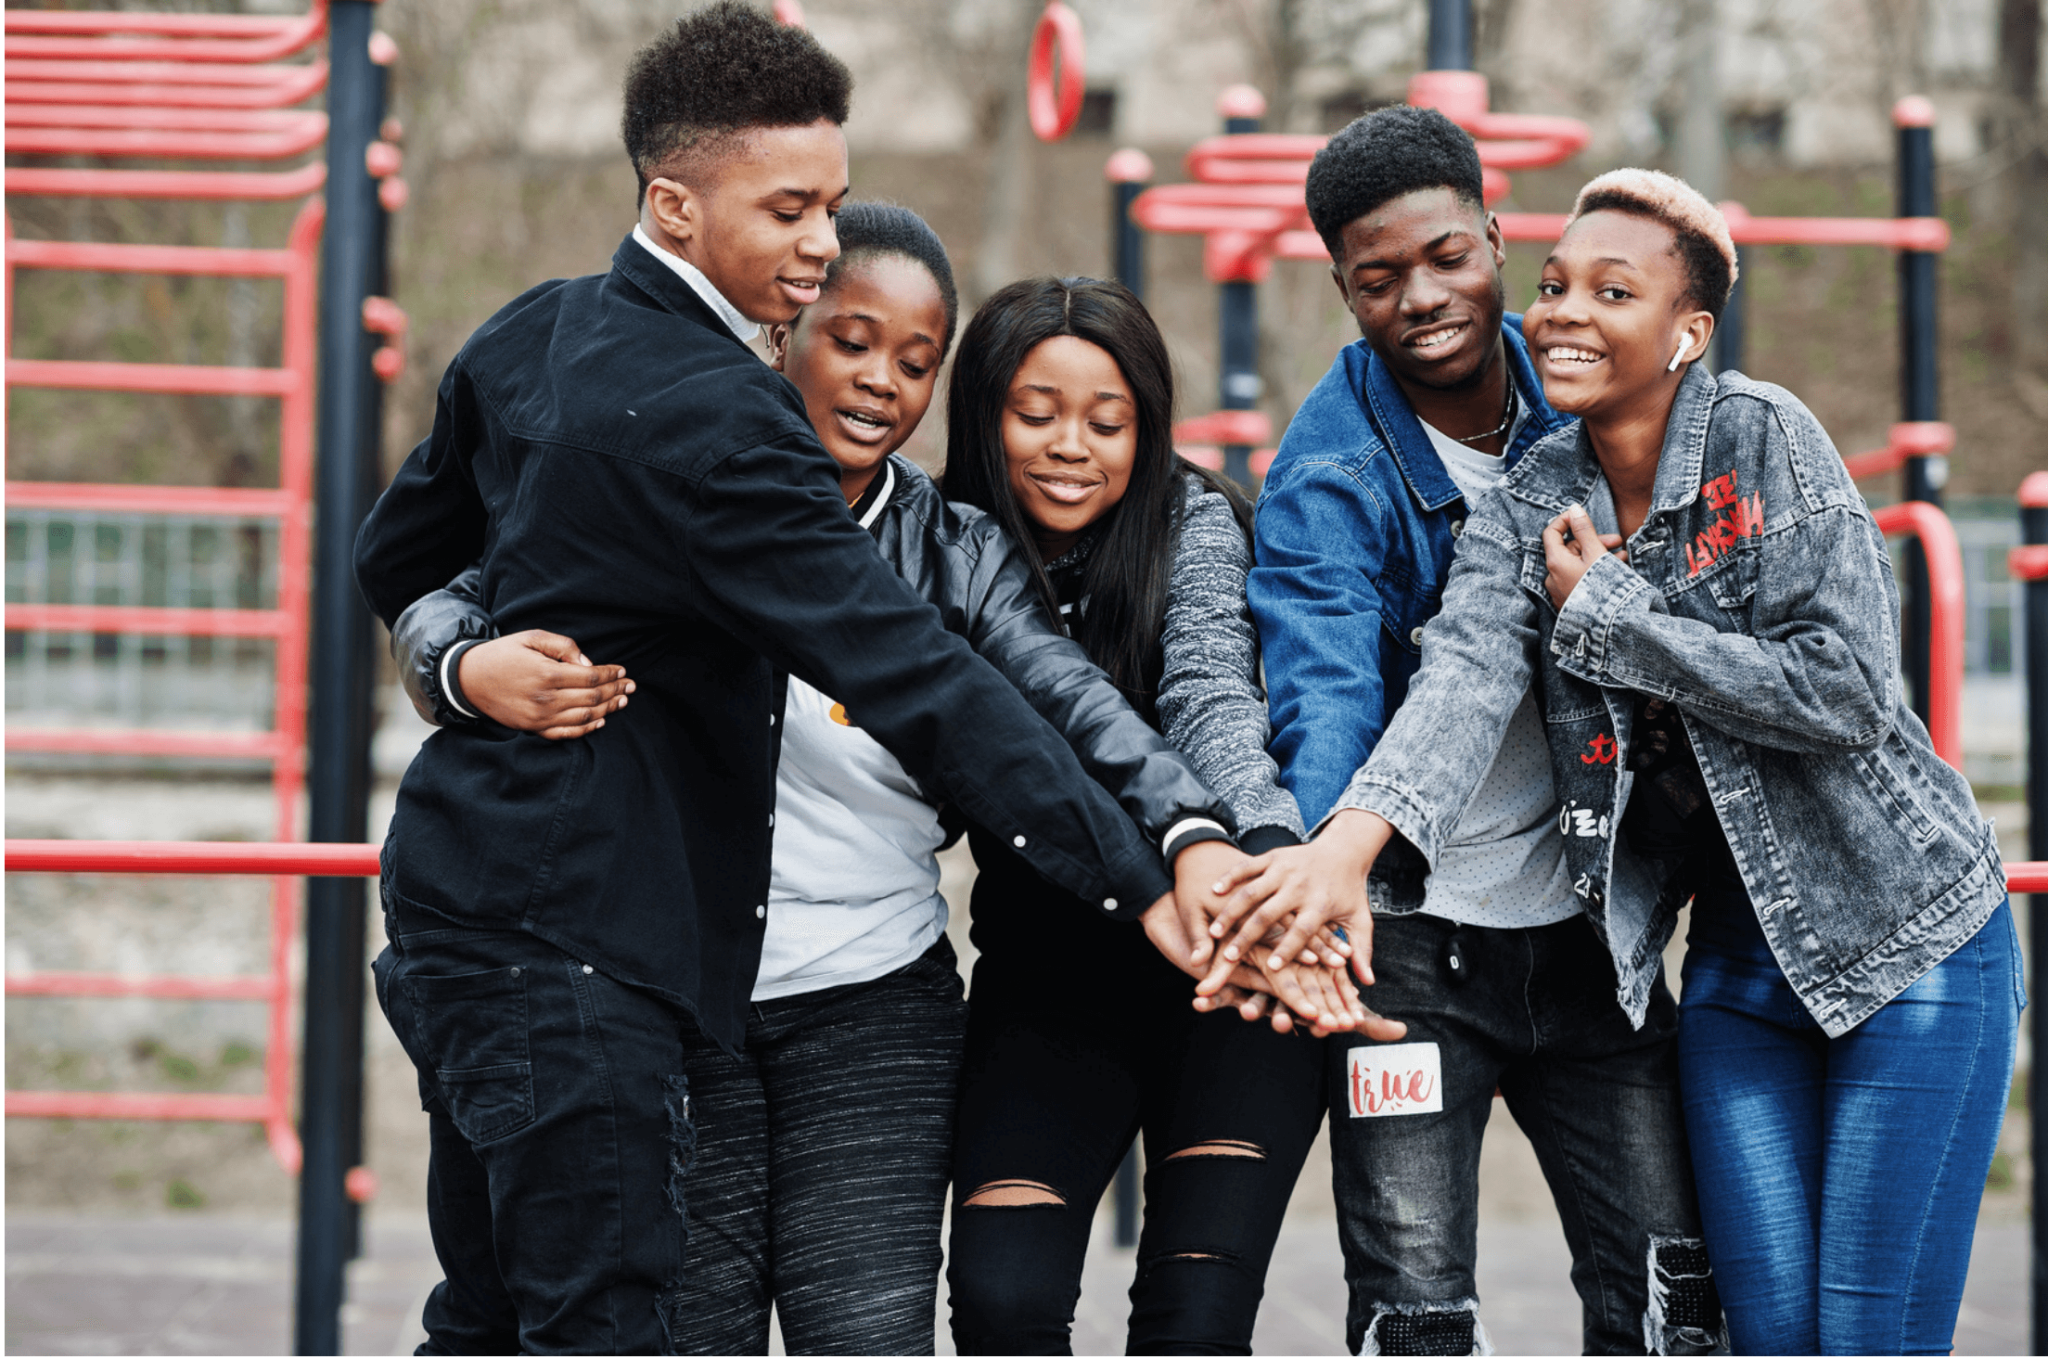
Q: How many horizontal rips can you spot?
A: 3